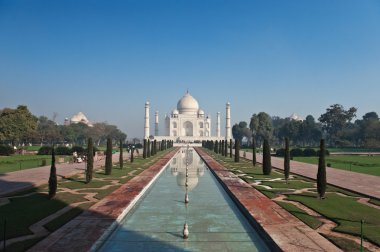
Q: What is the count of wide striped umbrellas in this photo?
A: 0